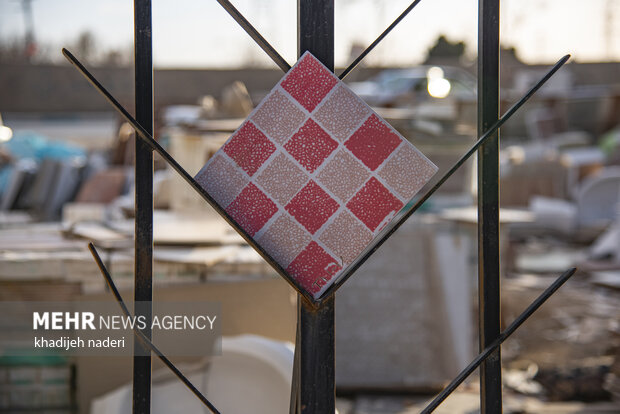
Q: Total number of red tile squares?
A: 8